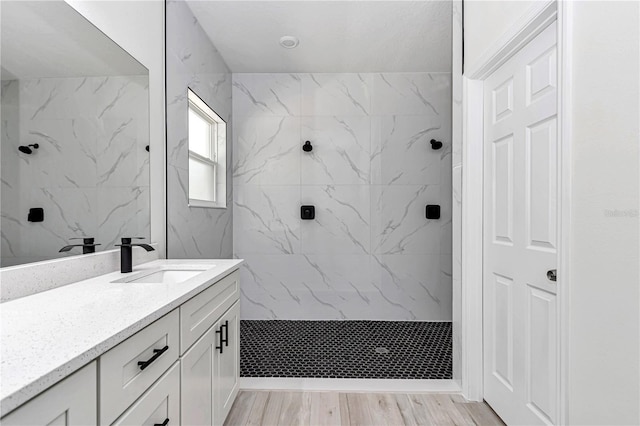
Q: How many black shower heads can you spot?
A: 2